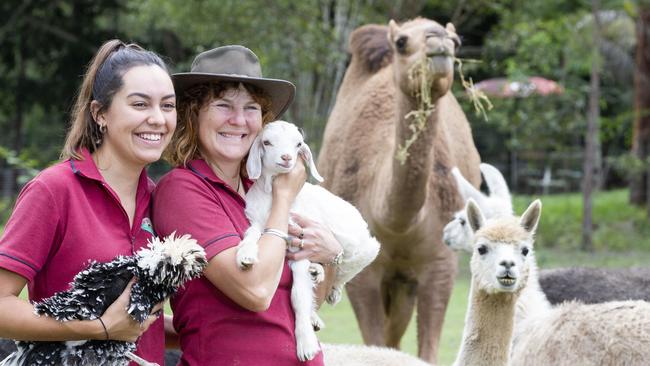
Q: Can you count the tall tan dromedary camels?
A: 1